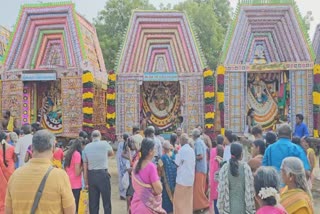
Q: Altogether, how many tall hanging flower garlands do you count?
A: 5